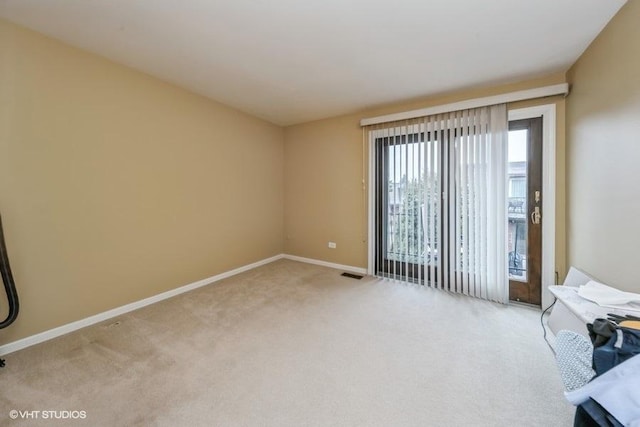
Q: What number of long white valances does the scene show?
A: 1